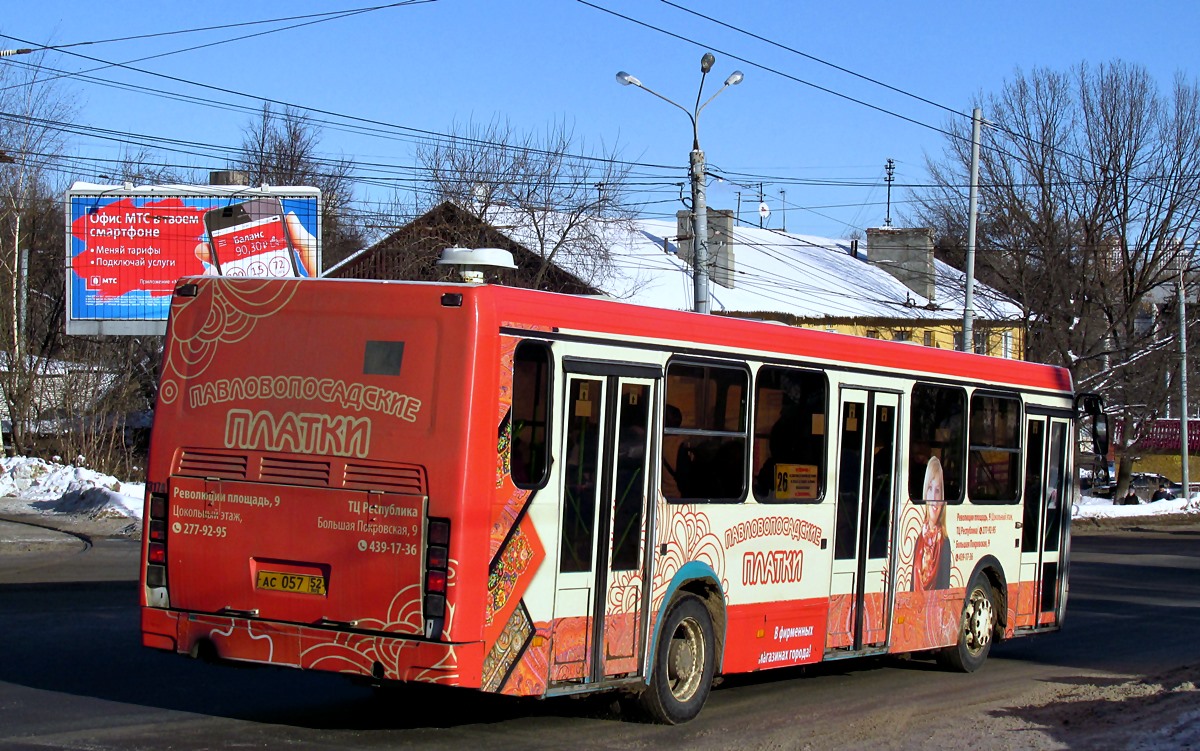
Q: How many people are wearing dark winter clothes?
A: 2